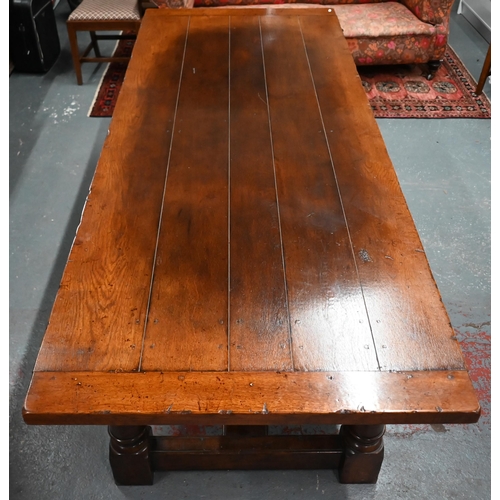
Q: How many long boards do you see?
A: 5